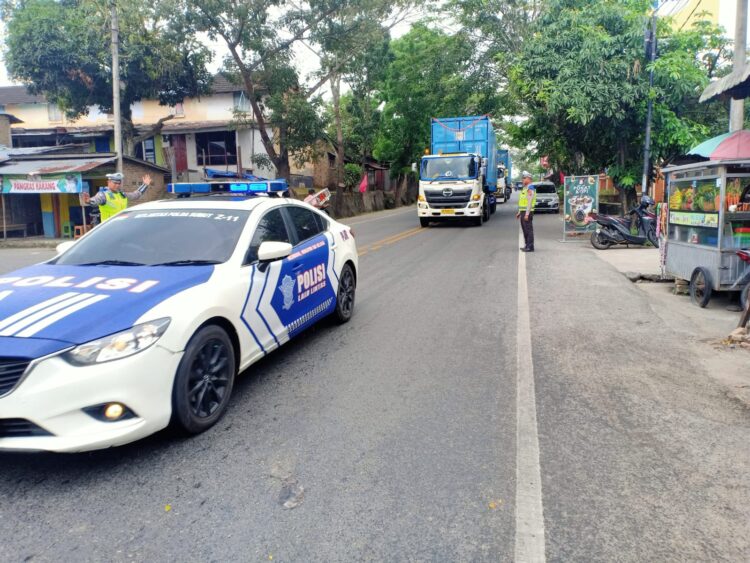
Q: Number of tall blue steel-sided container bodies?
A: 2